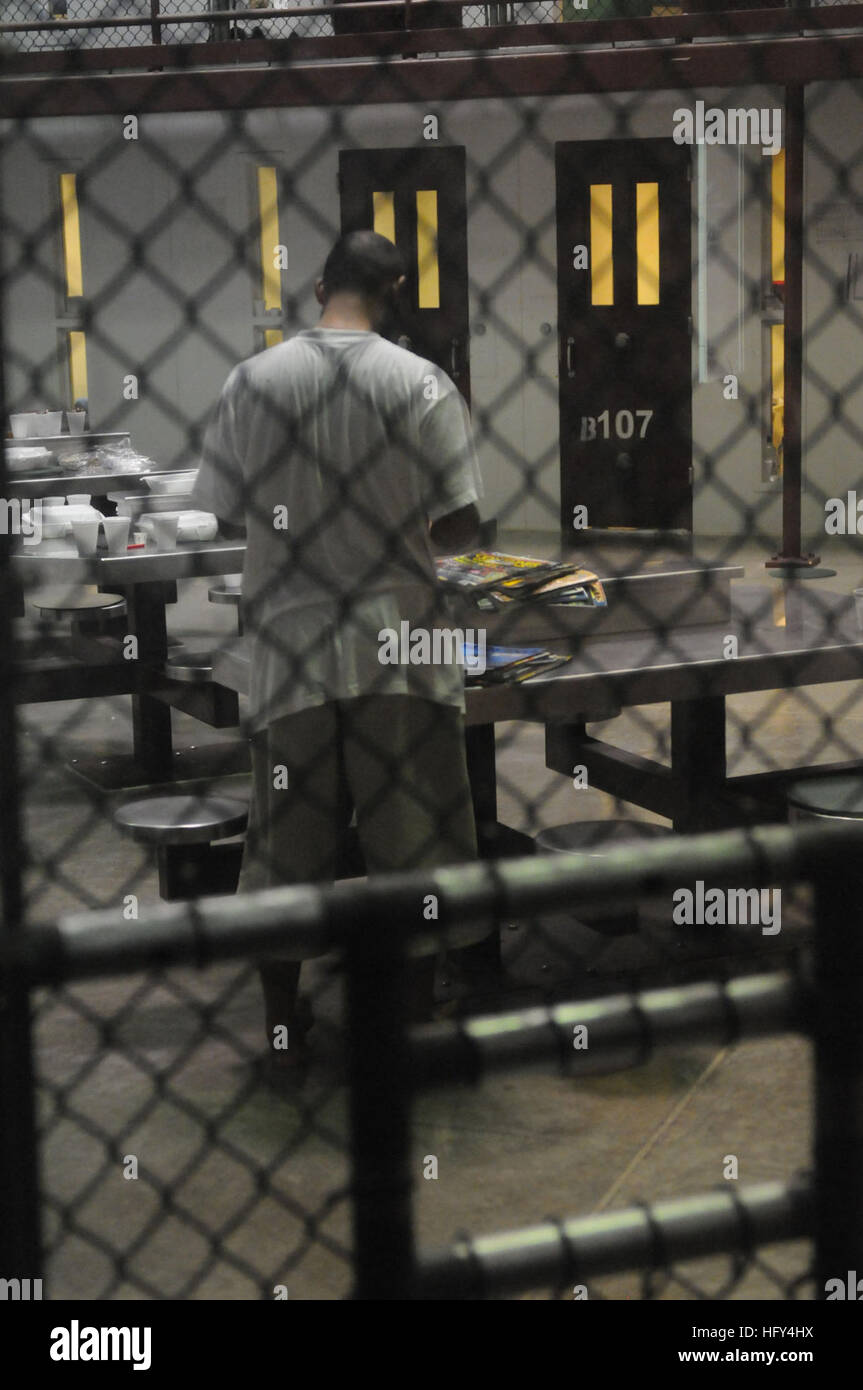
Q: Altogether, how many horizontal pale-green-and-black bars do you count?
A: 3